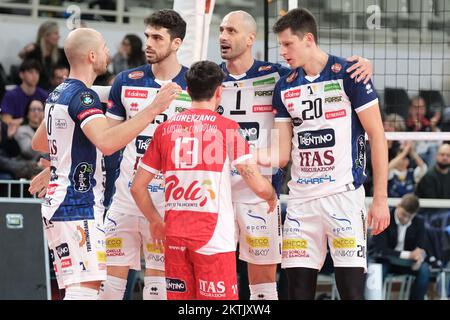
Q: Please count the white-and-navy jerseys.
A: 4